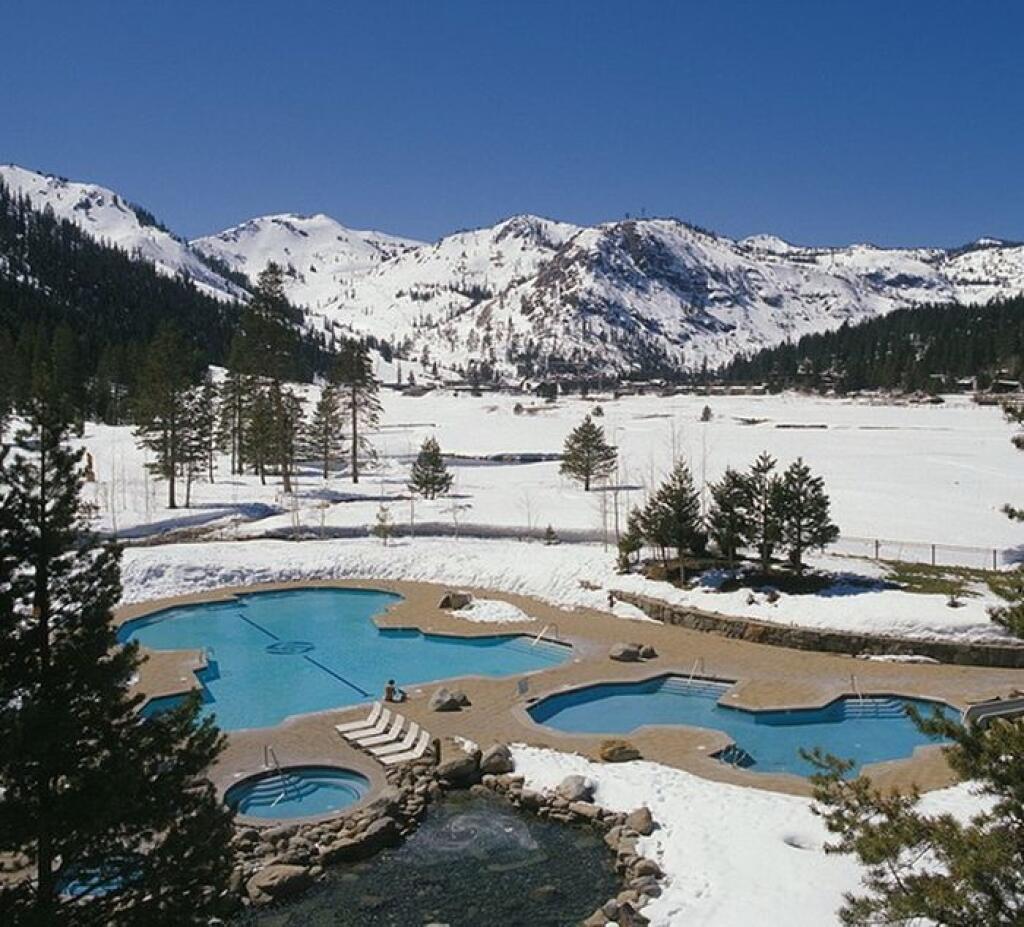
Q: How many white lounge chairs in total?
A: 5